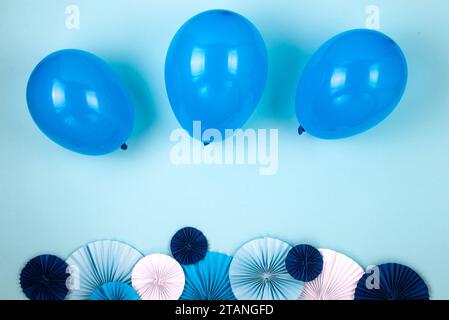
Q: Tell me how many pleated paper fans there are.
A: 10